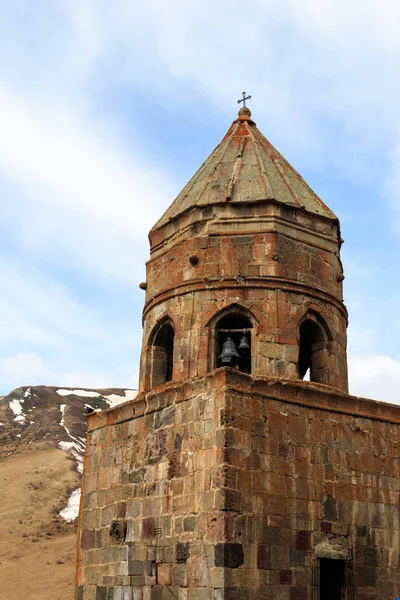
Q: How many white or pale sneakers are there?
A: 0